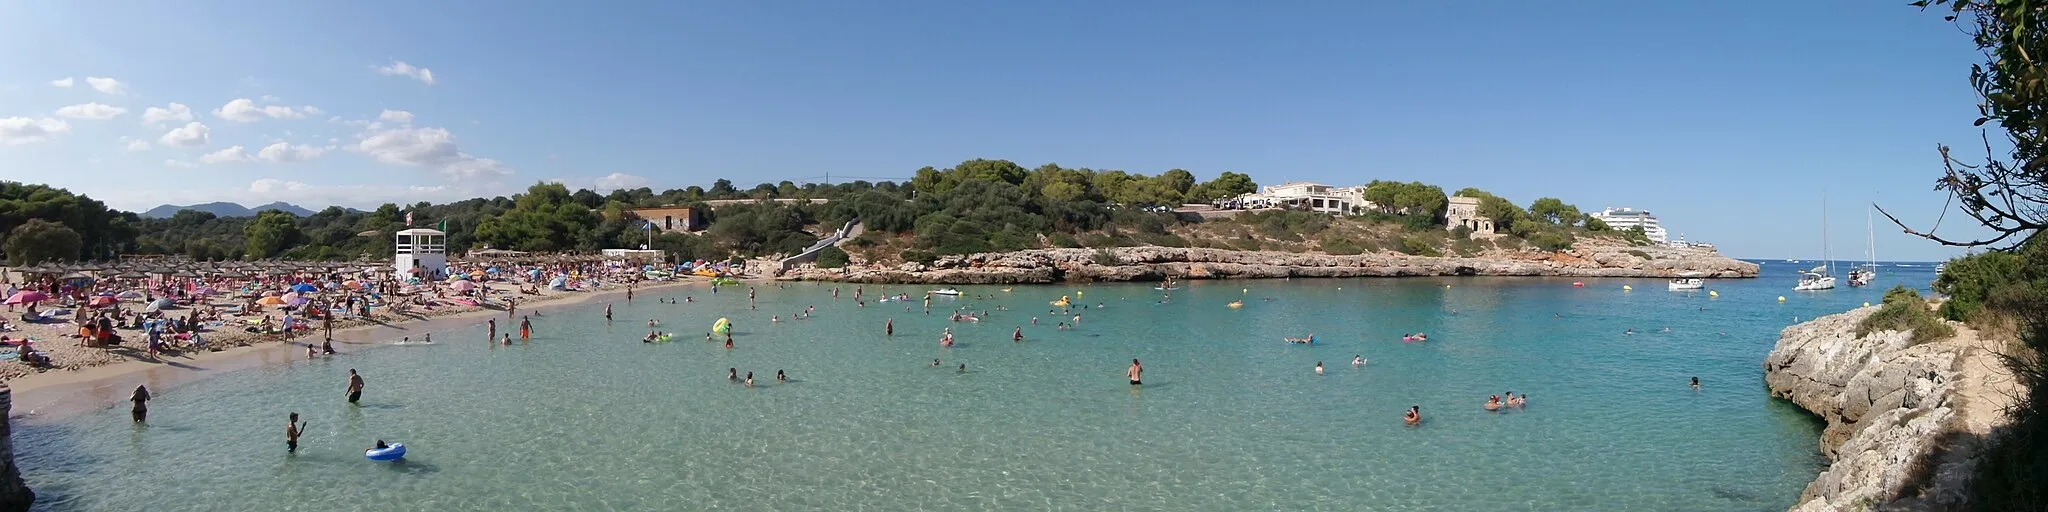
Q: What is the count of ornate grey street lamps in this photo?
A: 0